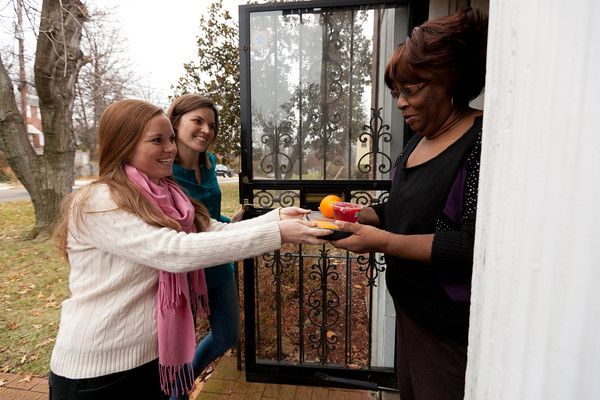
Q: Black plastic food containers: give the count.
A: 1